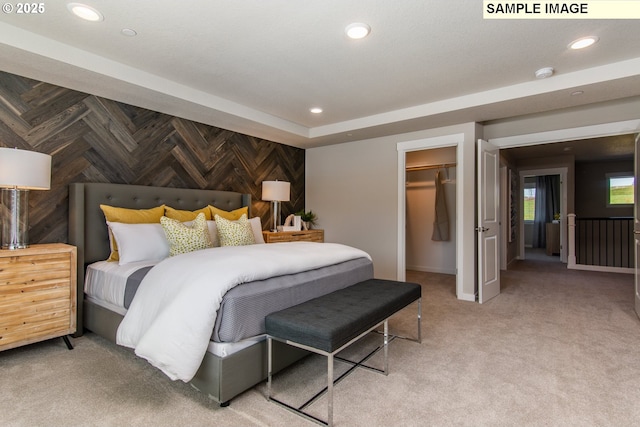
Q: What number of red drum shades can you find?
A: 0